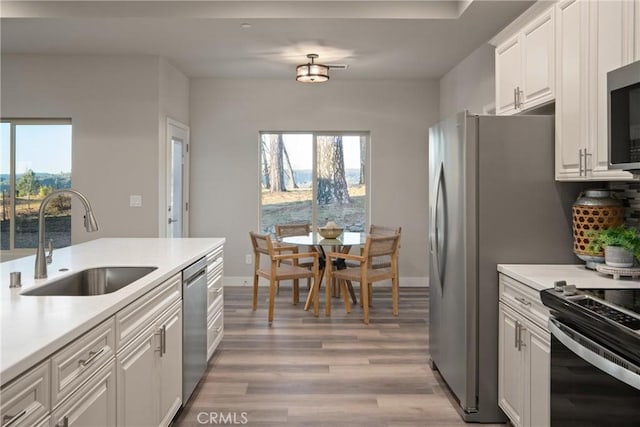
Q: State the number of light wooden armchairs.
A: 4